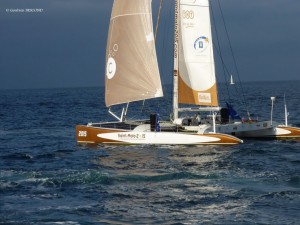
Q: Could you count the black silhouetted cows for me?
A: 0